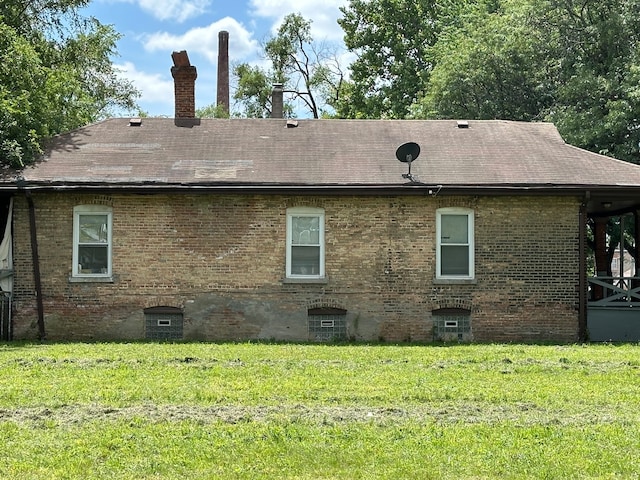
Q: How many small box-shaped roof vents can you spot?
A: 3